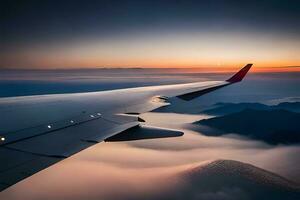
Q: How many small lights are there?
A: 5